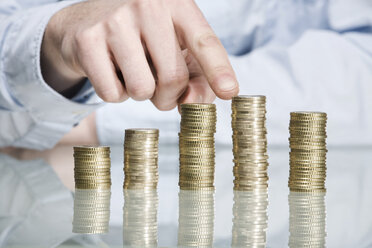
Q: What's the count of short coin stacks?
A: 2